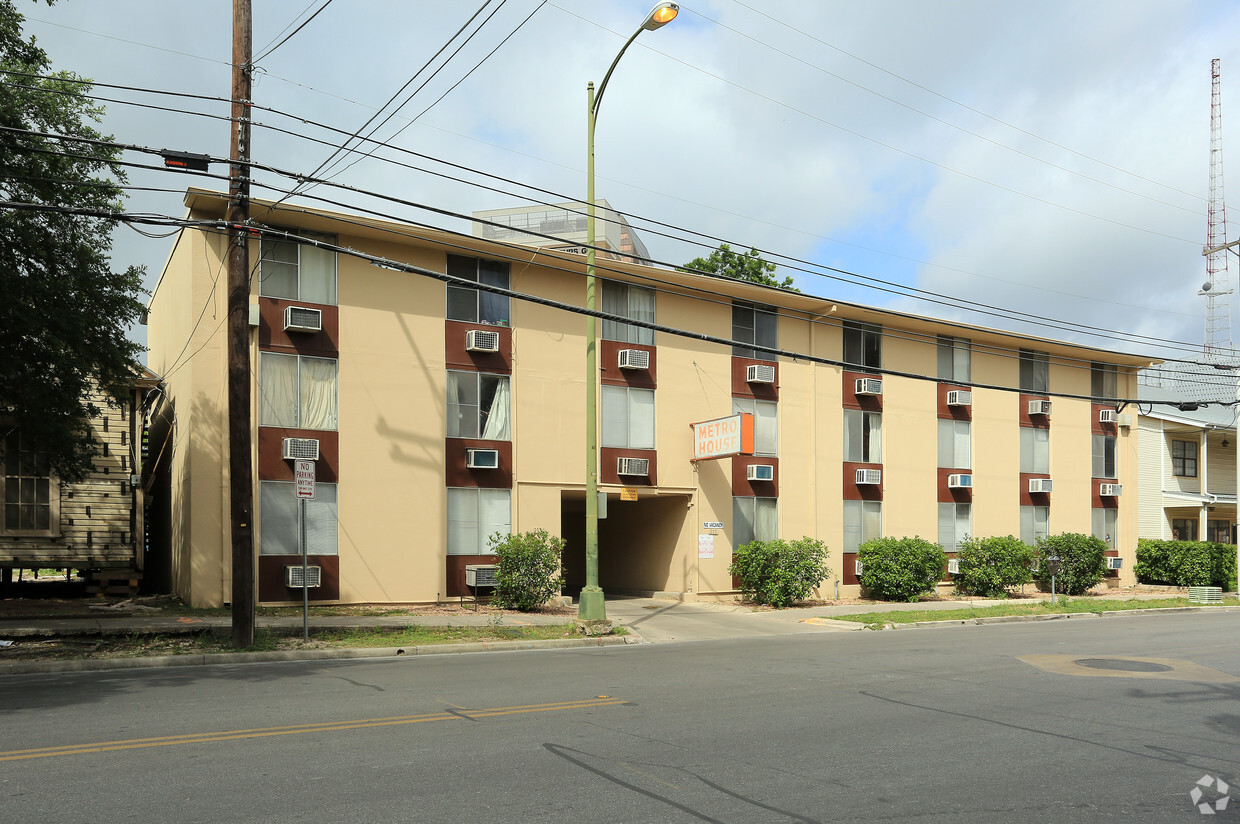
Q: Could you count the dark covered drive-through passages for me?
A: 1